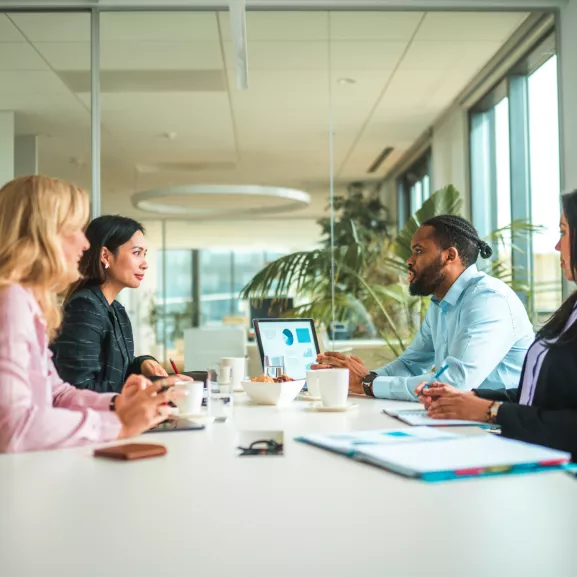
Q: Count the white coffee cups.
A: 4